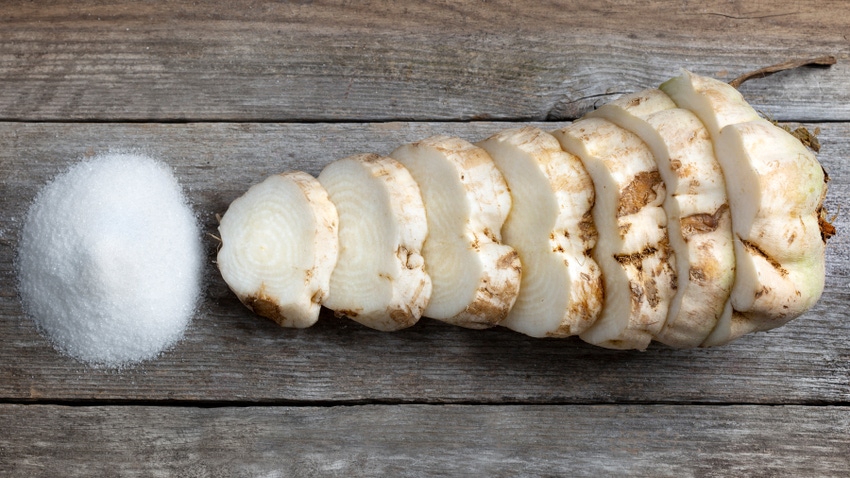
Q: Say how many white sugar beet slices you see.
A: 7